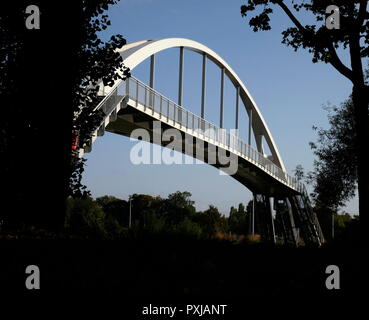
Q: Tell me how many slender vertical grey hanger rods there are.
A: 6